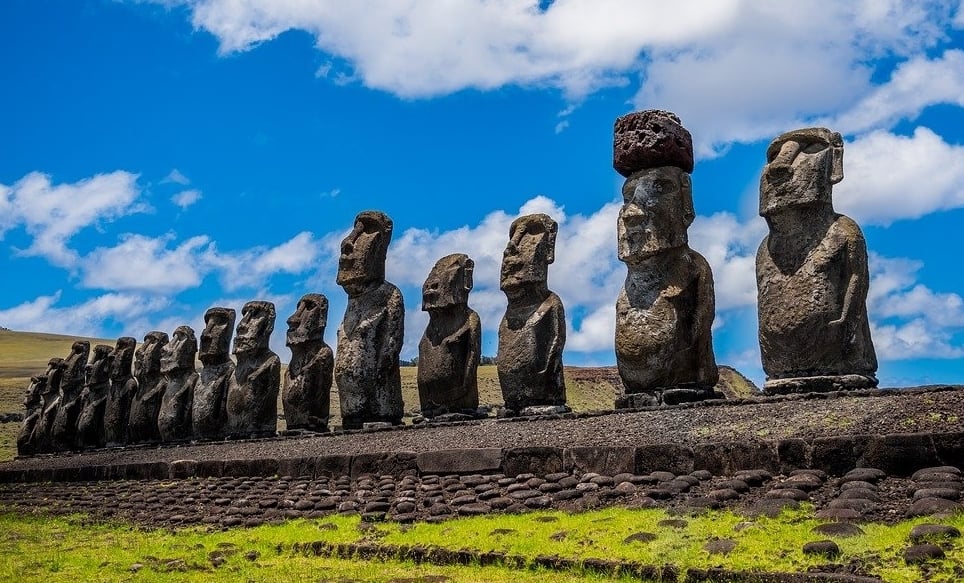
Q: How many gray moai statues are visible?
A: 15